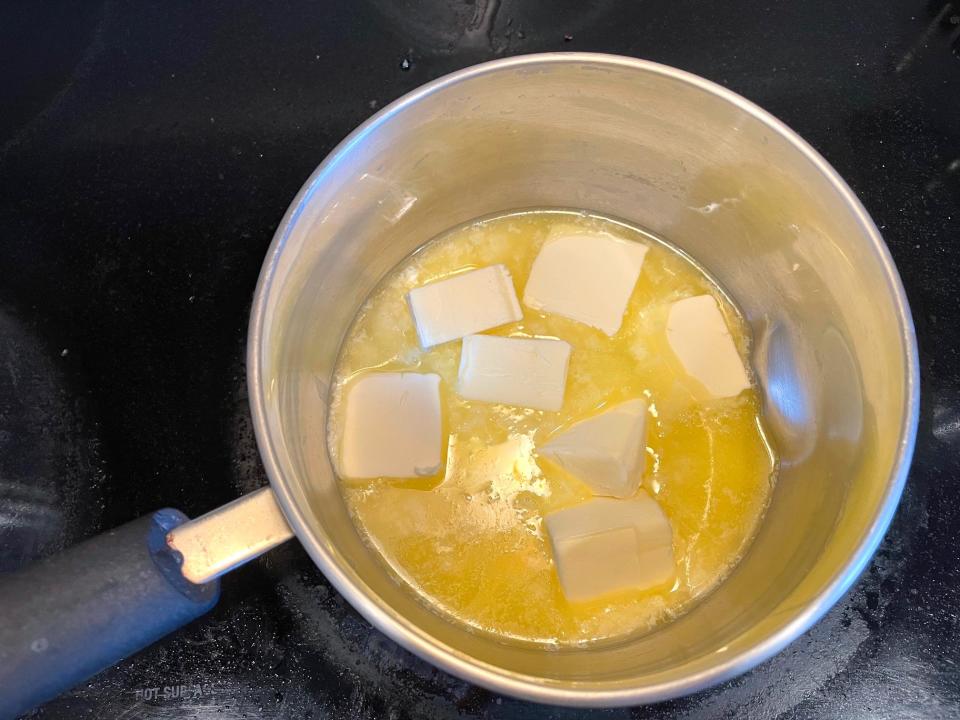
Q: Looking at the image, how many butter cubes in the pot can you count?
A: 7